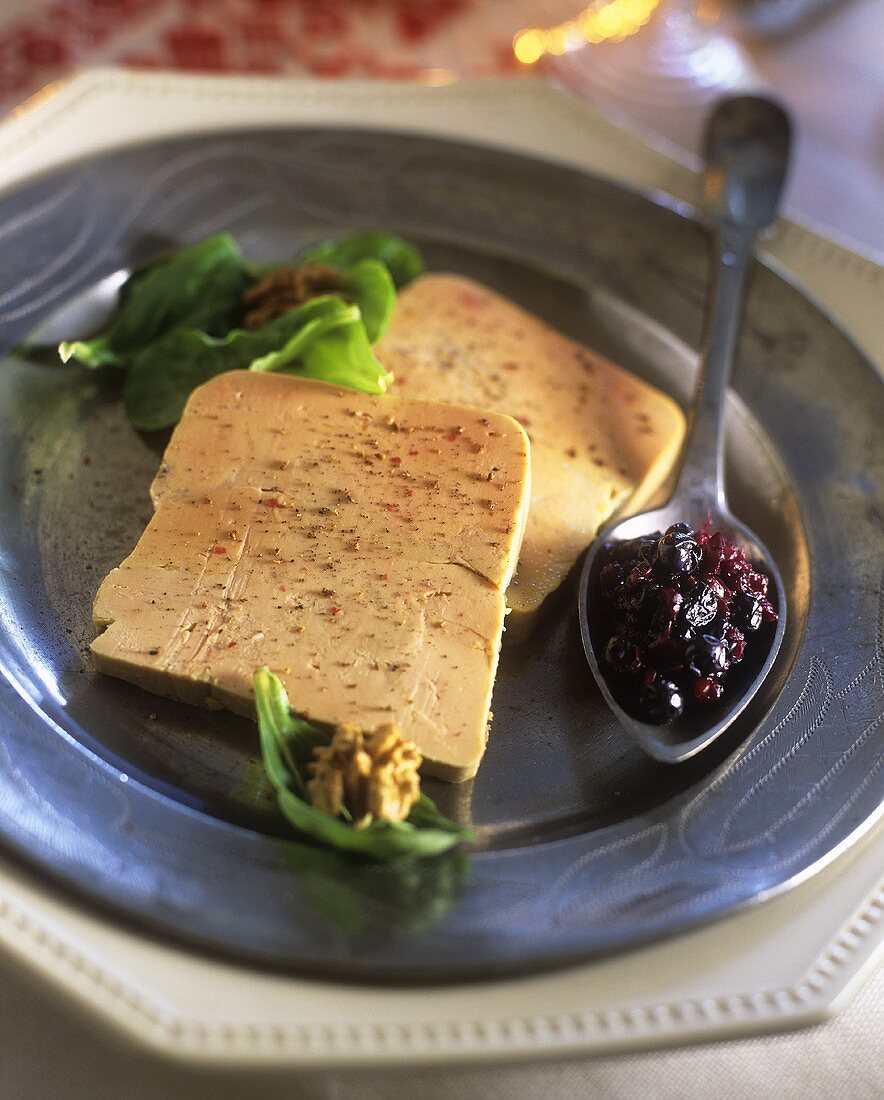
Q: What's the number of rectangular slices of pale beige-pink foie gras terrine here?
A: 2